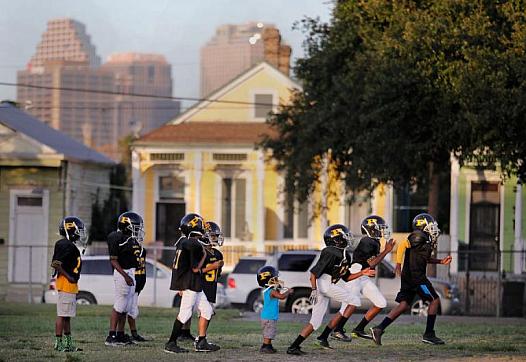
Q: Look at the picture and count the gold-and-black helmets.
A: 8